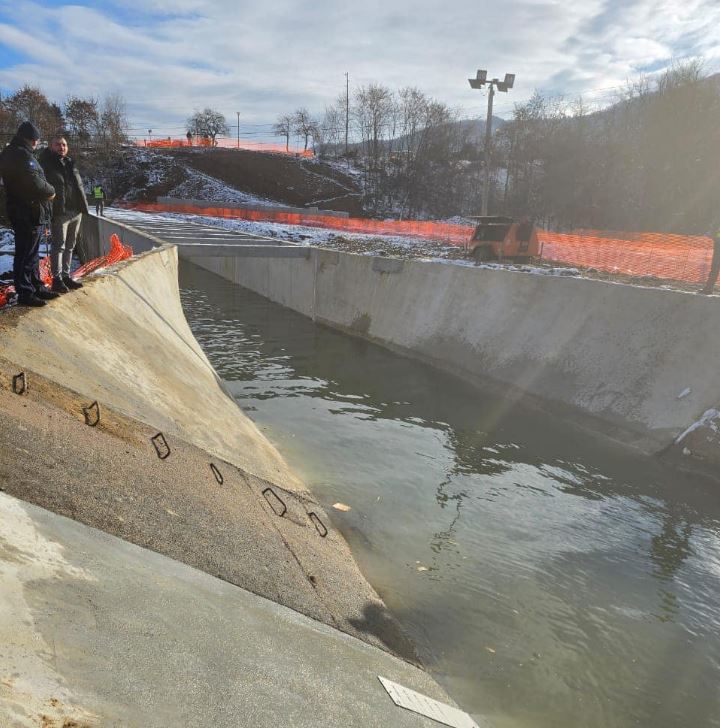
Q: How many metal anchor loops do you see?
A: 6